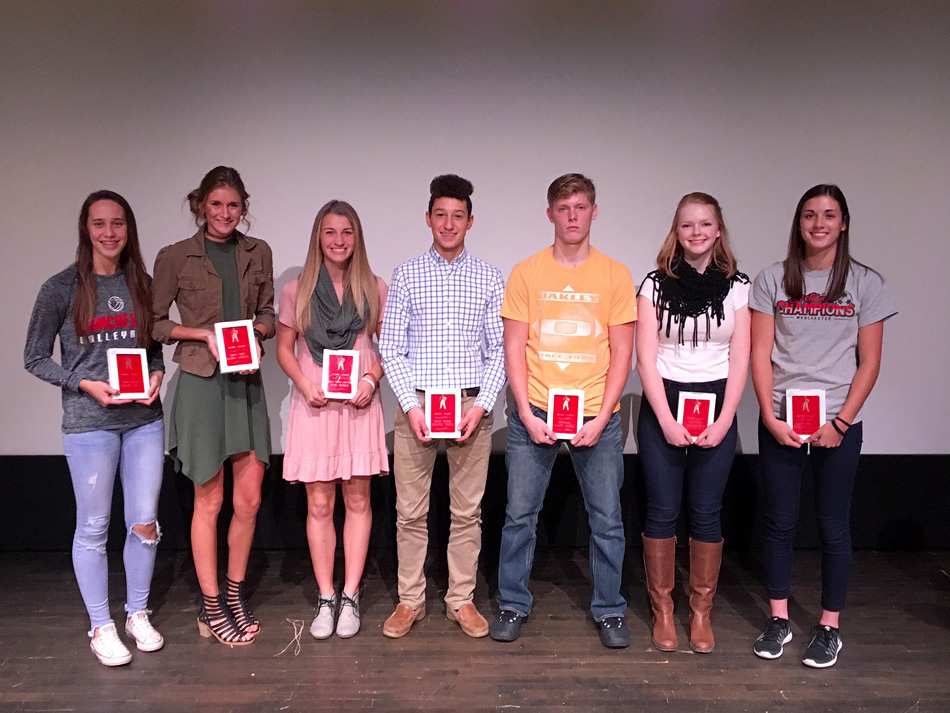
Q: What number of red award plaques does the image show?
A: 7